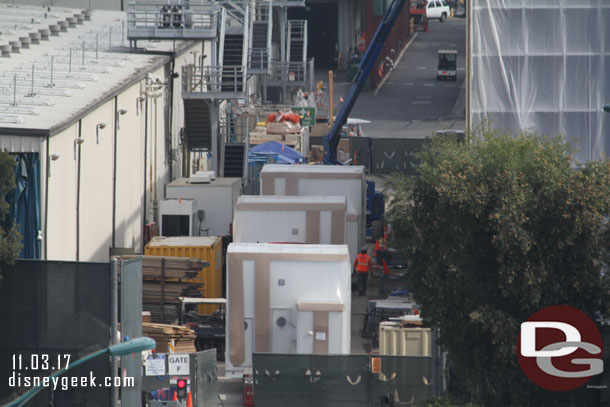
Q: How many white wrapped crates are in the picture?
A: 3